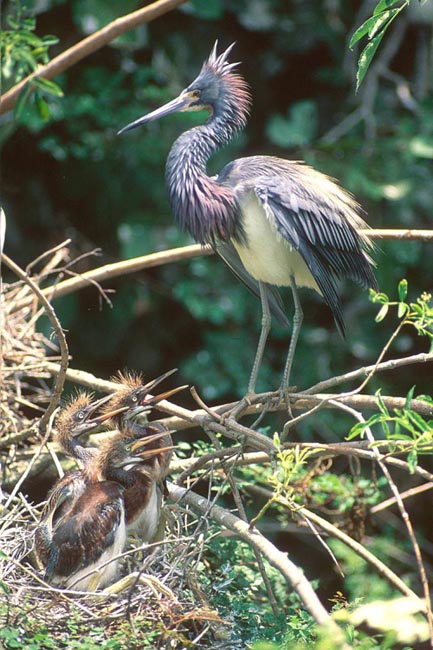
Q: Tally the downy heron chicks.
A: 3